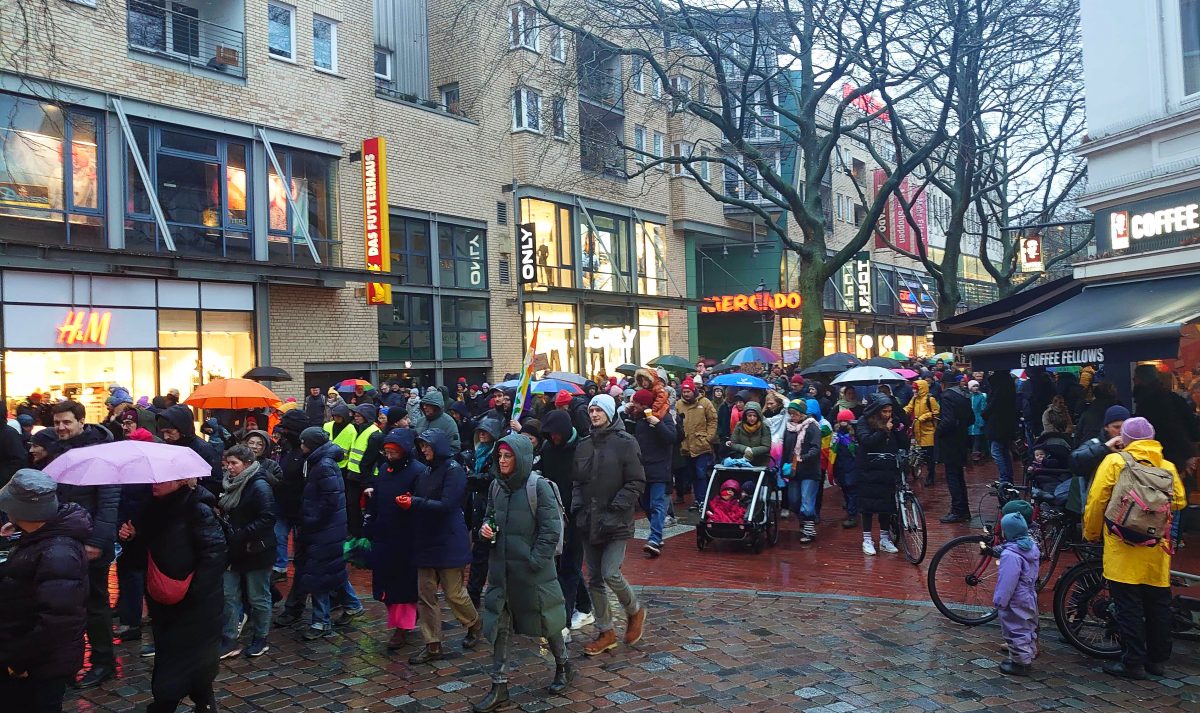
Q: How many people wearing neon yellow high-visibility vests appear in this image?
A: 2